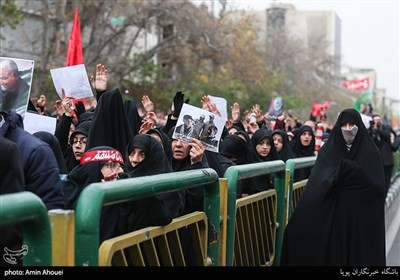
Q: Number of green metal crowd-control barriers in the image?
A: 4